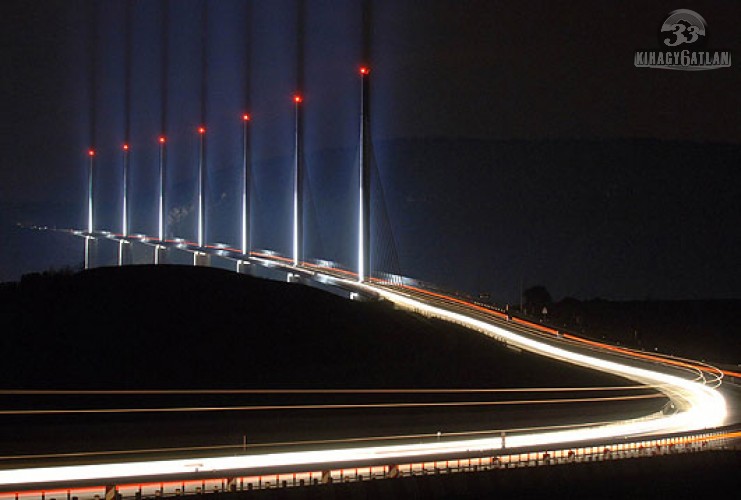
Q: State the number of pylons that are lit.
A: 7